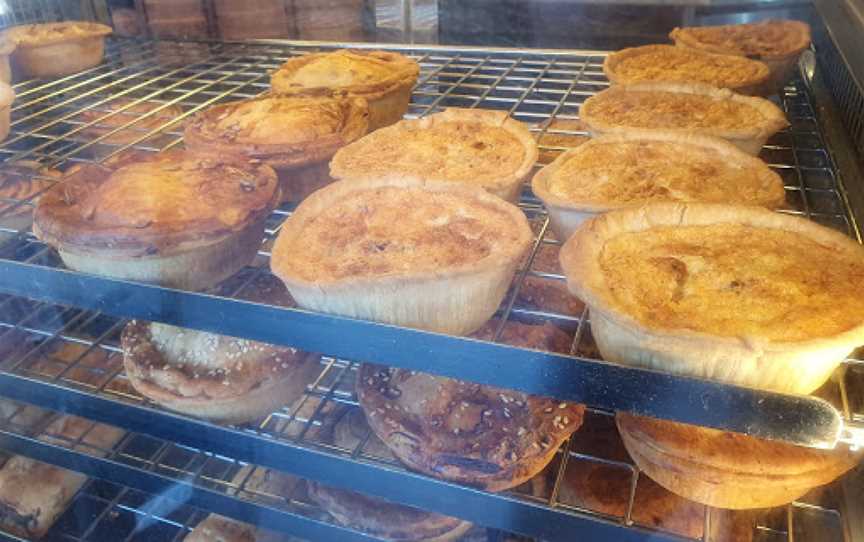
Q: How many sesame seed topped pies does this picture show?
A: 2